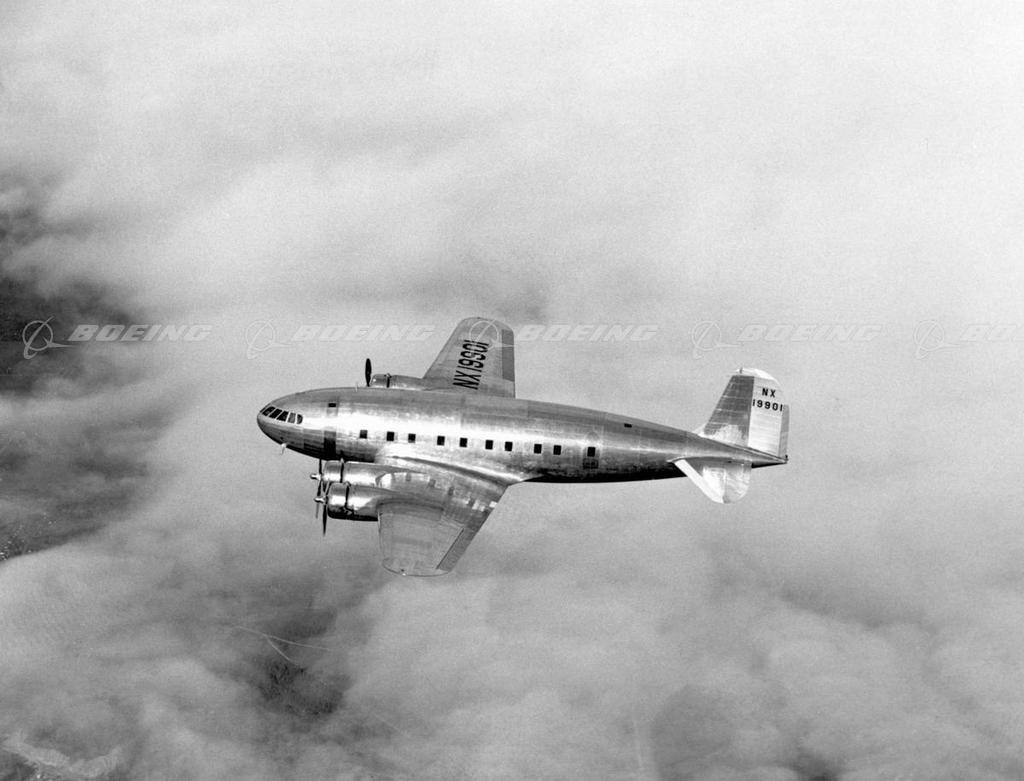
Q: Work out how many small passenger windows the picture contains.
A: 10